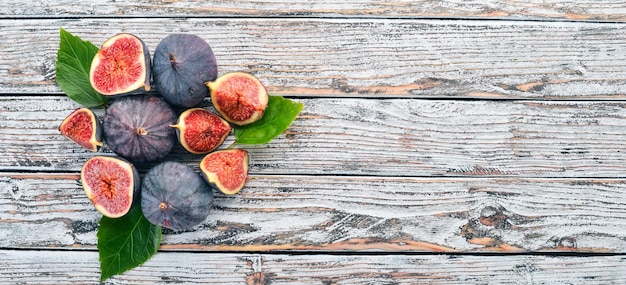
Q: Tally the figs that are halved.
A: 6